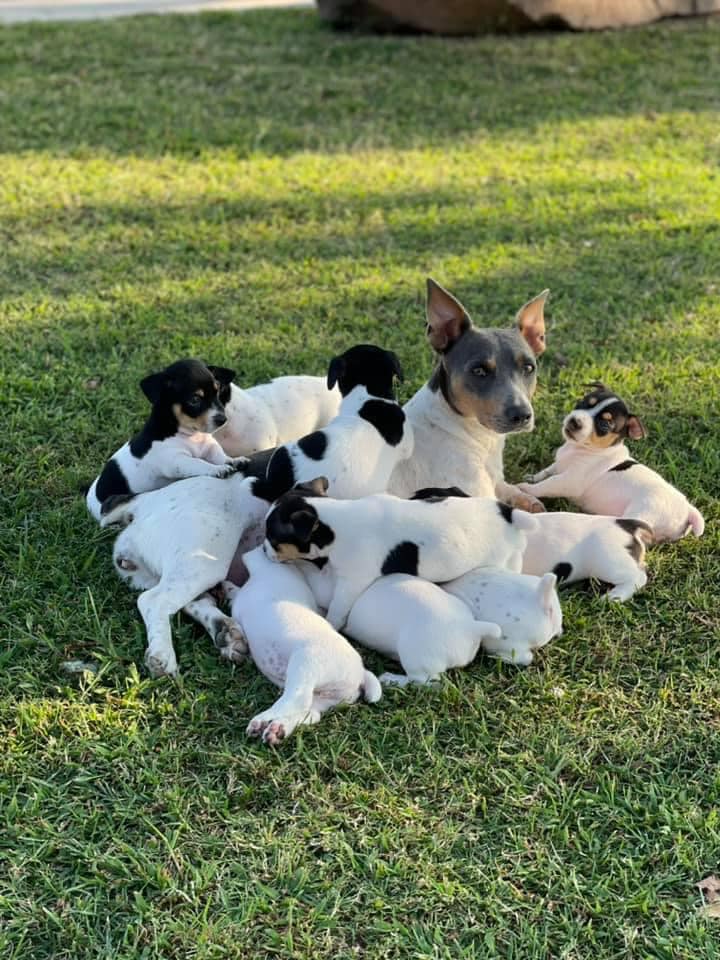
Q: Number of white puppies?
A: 3